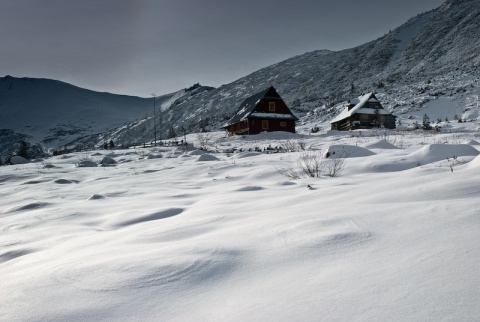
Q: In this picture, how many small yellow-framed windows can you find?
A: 3